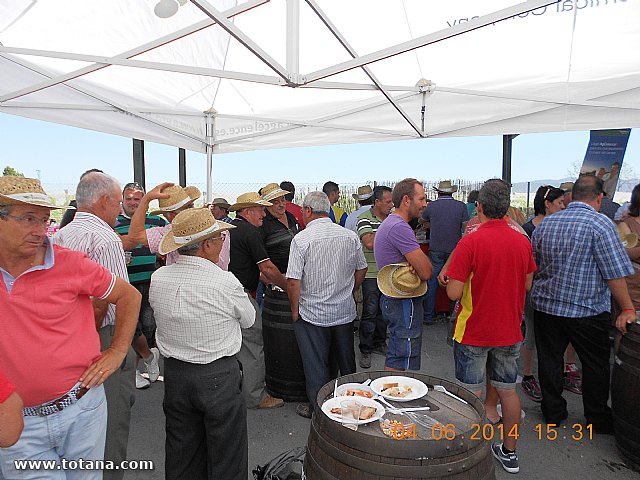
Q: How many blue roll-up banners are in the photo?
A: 1